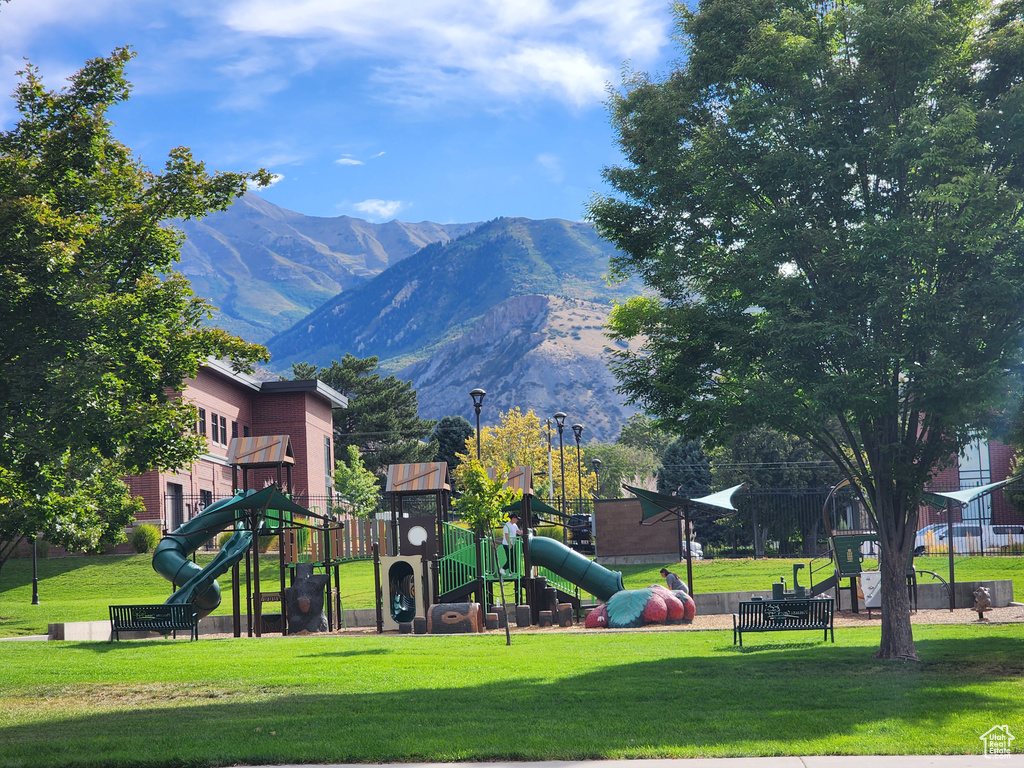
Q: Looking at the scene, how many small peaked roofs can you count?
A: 3